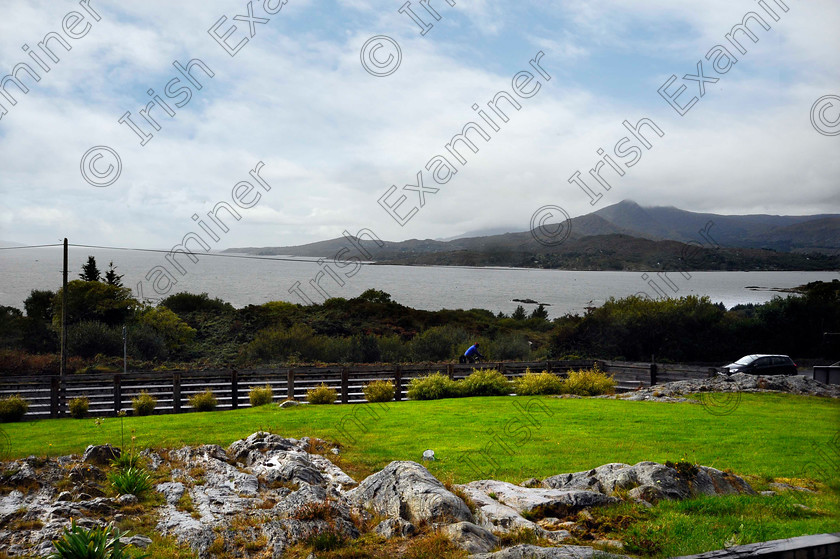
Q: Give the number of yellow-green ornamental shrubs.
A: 11